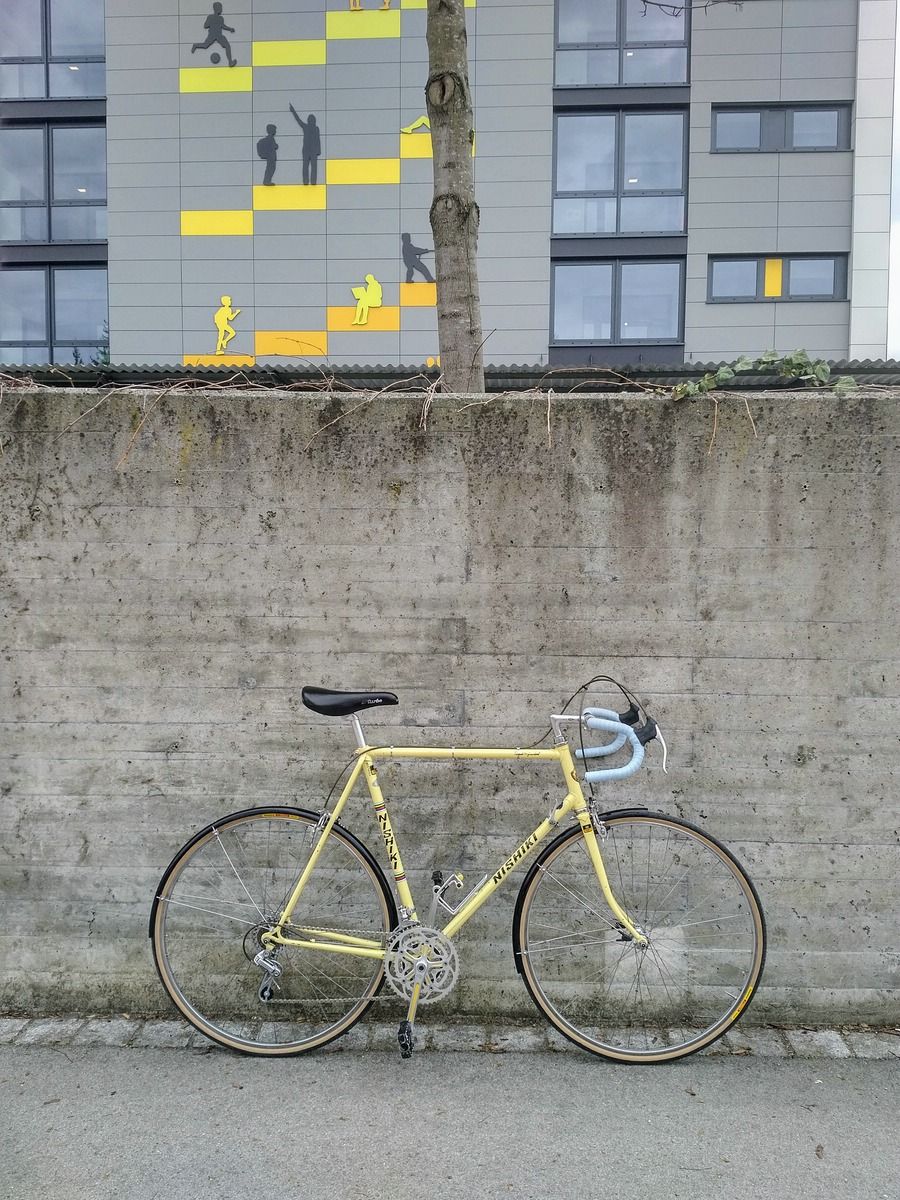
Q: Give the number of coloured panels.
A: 13